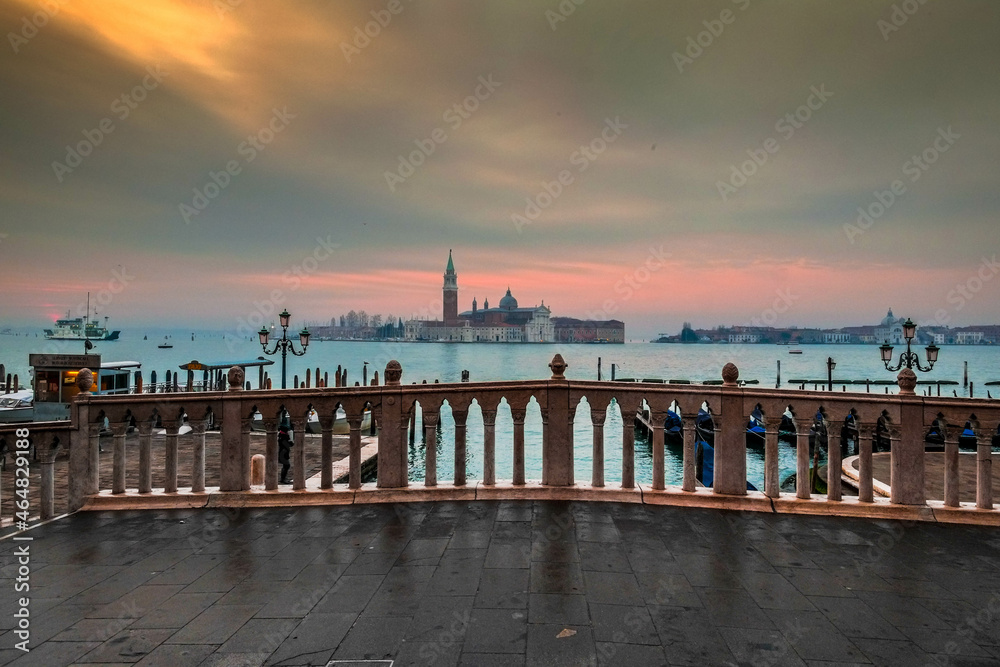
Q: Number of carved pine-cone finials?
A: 6